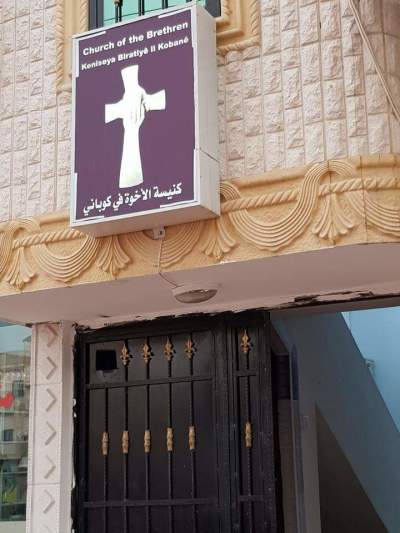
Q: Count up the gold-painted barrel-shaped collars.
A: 6